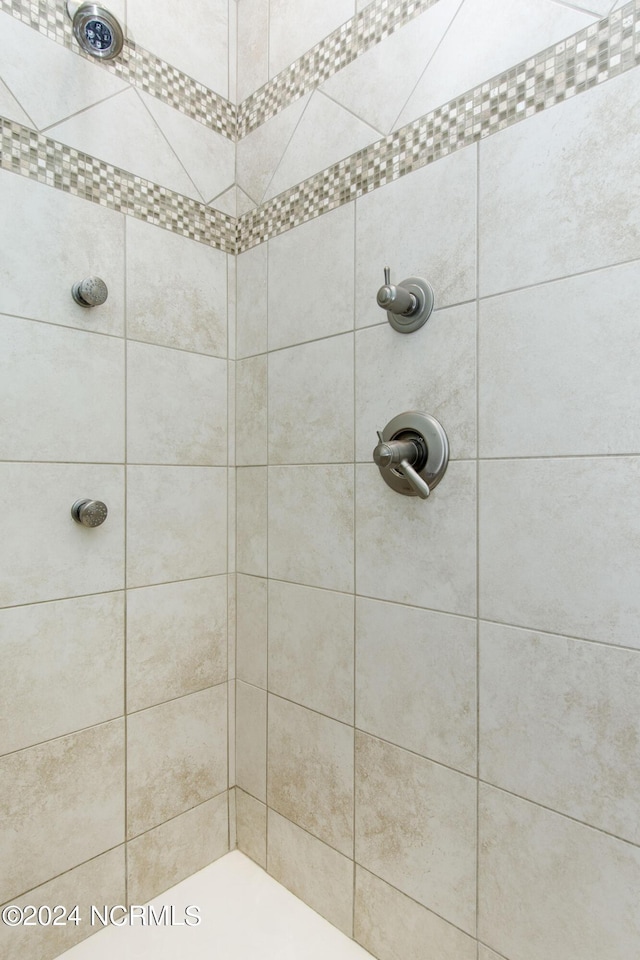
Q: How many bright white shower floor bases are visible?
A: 1